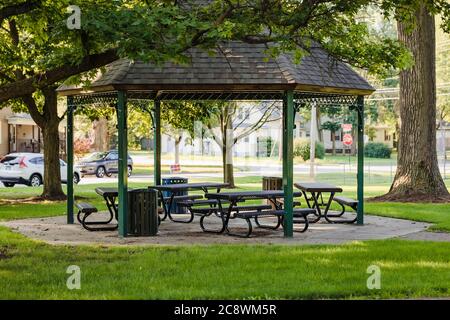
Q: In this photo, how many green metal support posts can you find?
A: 5